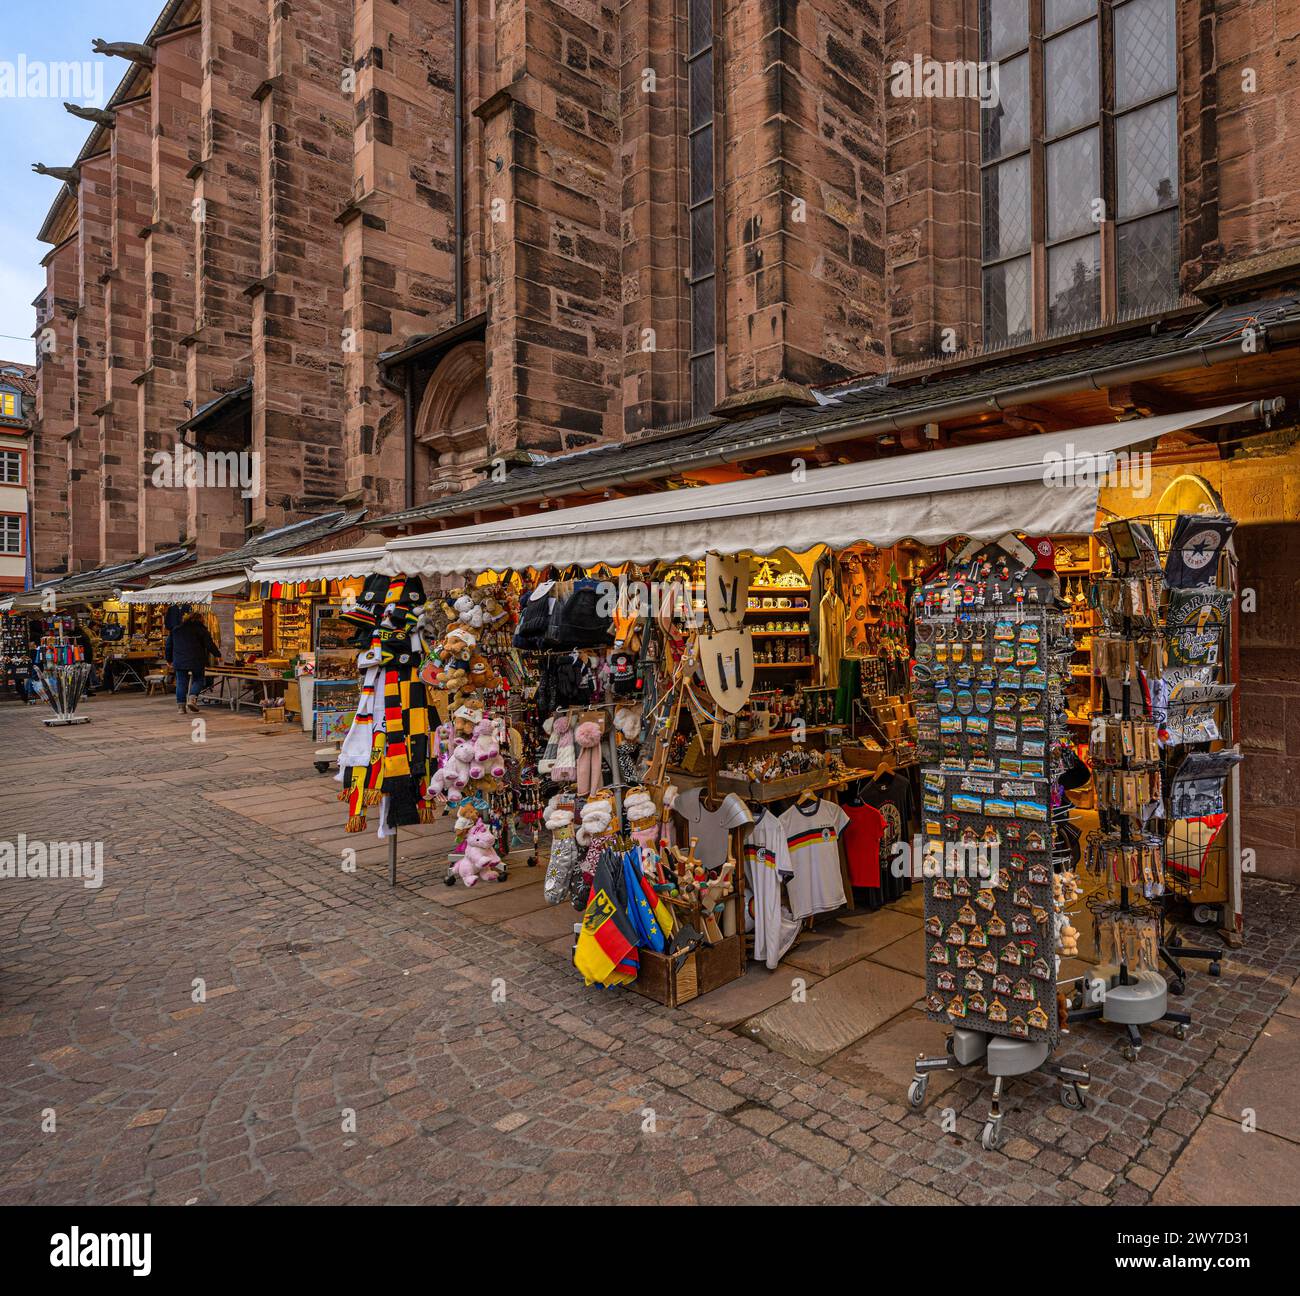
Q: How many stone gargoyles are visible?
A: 3